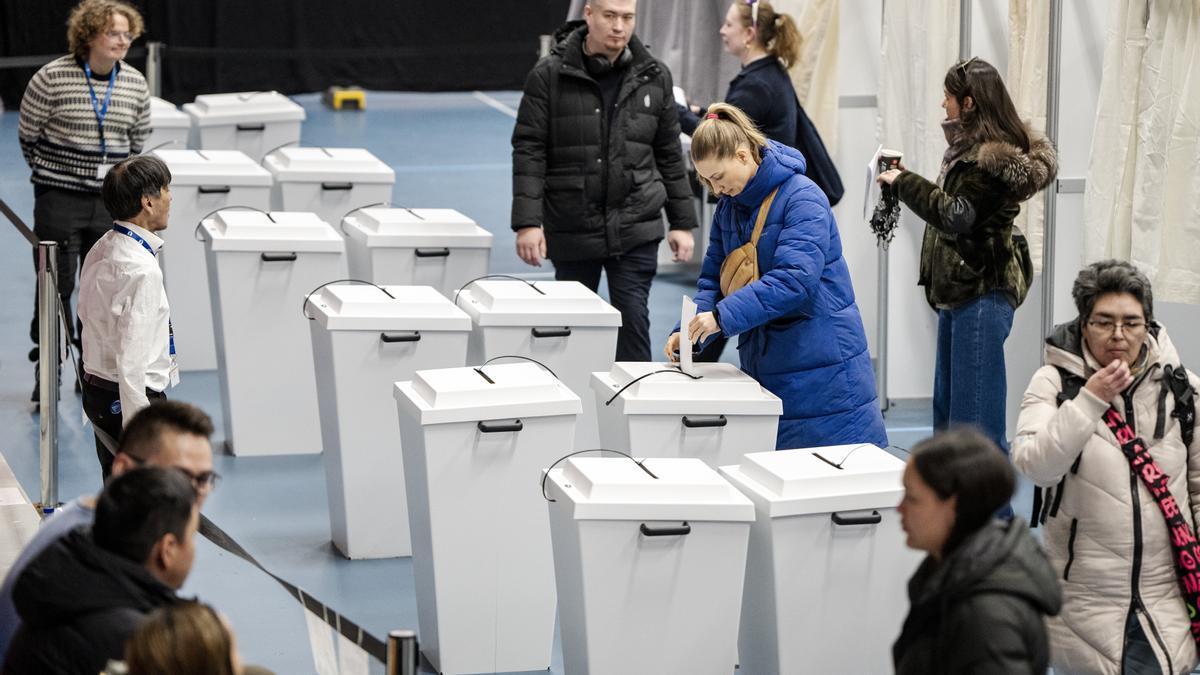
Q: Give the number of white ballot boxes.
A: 12